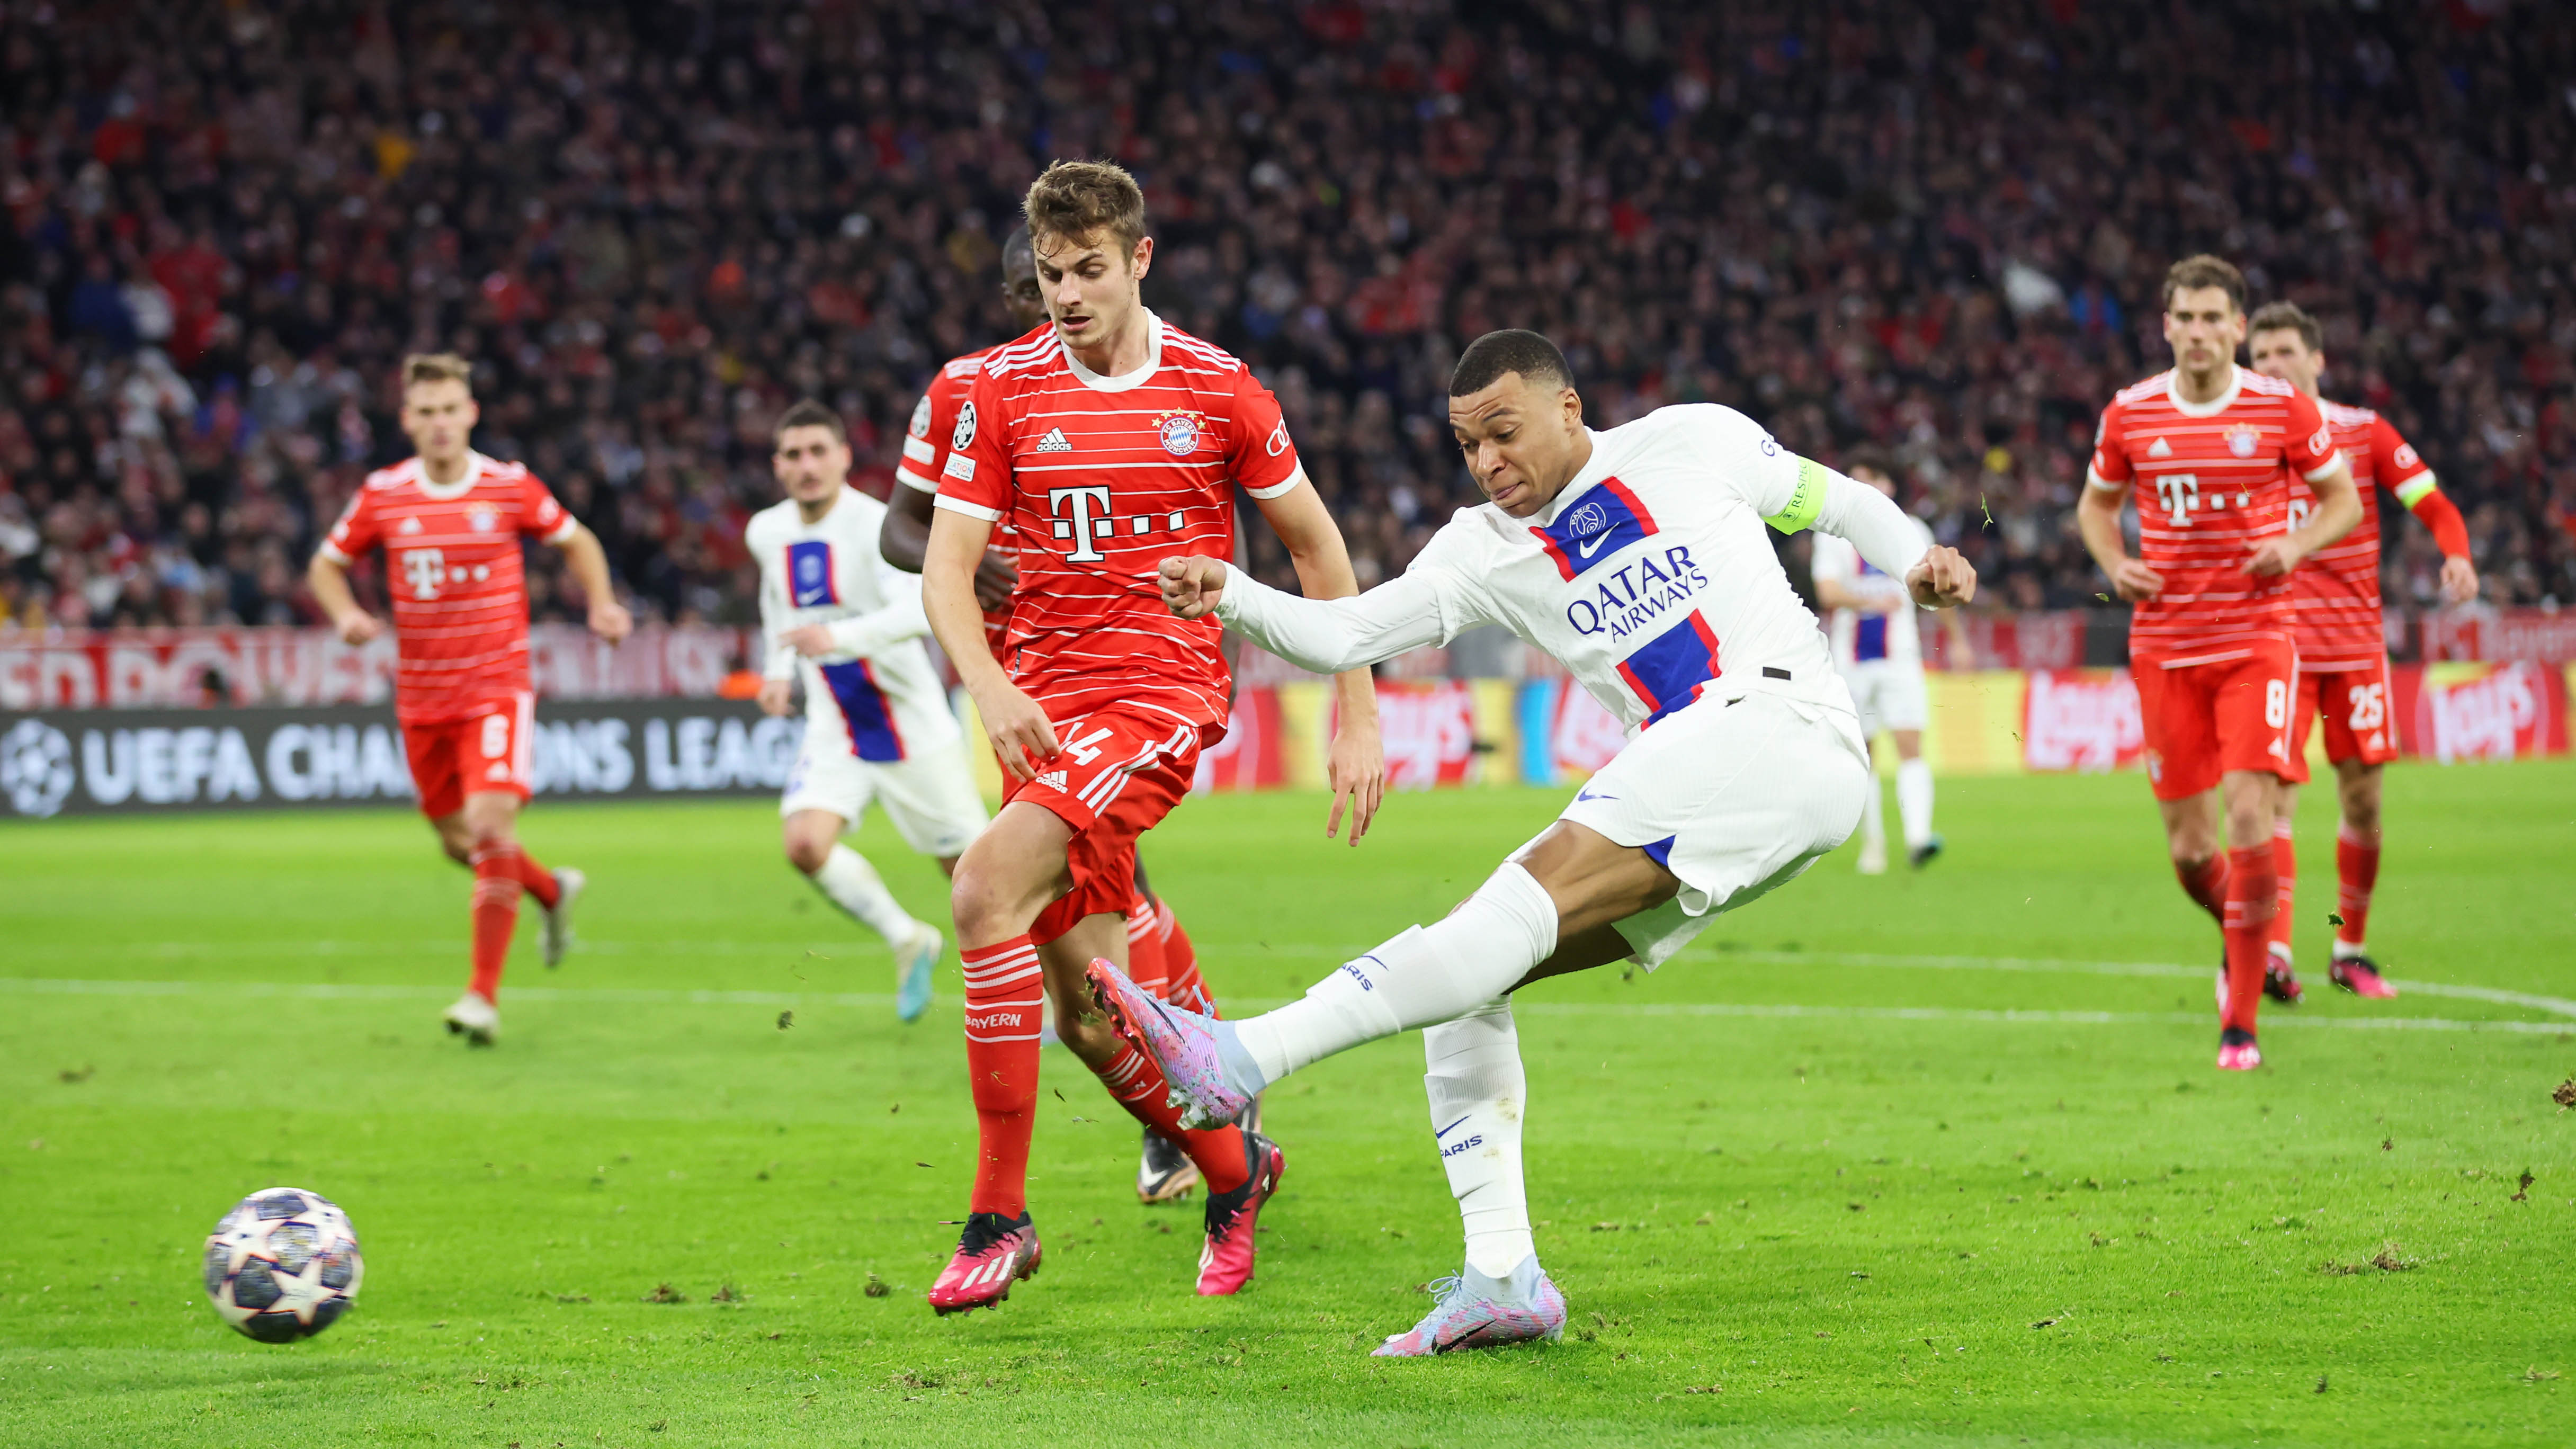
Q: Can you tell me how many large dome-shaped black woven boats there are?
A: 0